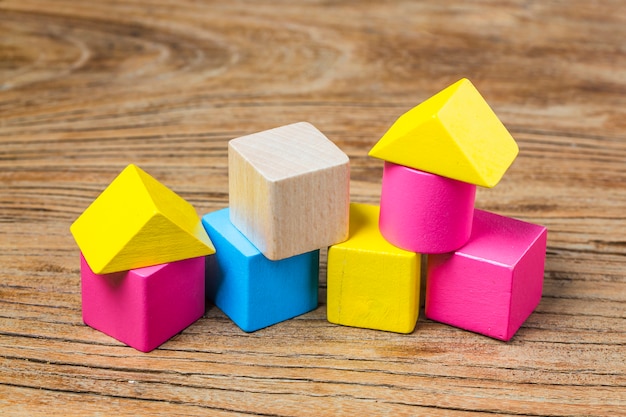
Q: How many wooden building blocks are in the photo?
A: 8